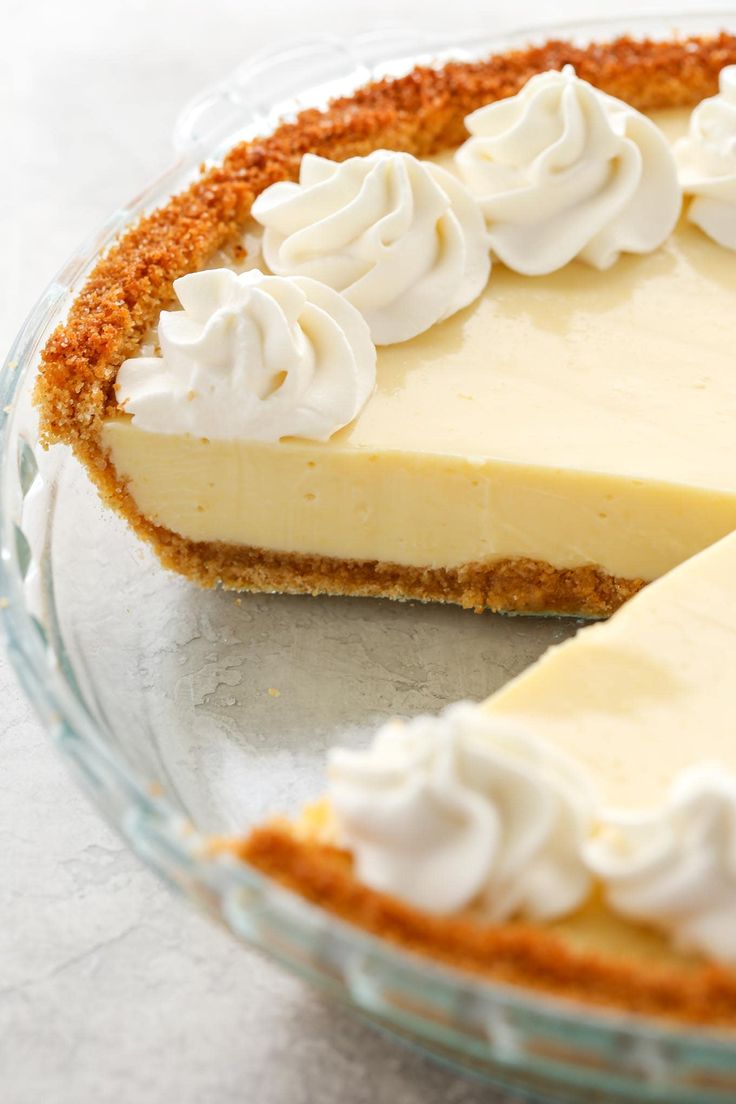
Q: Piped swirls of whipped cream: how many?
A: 6